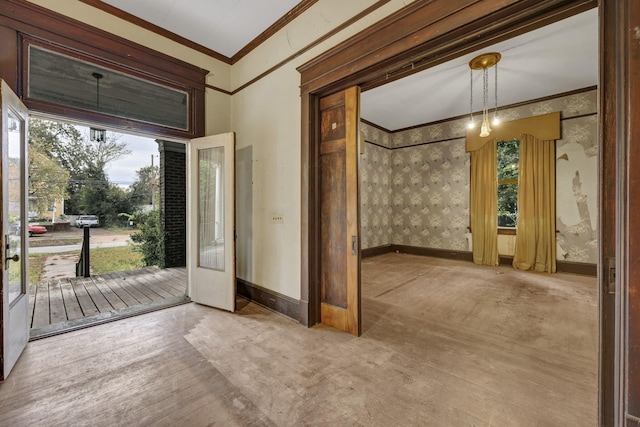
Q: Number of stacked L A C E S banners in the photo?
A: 0